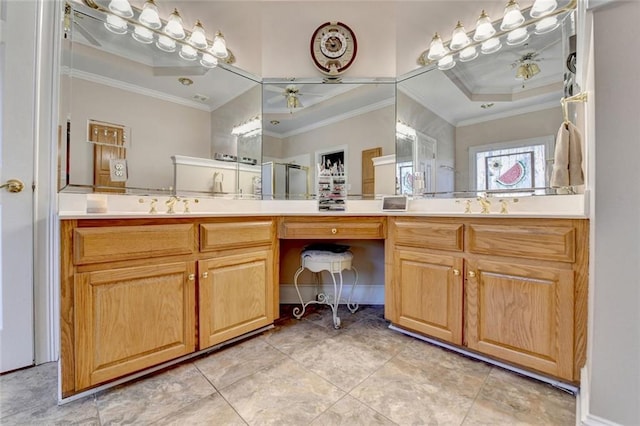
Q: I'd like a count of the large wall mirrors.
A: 3